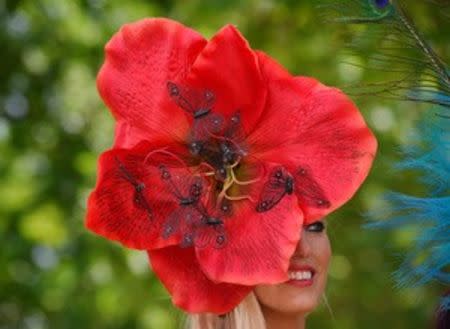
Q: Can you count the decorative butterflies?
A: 6